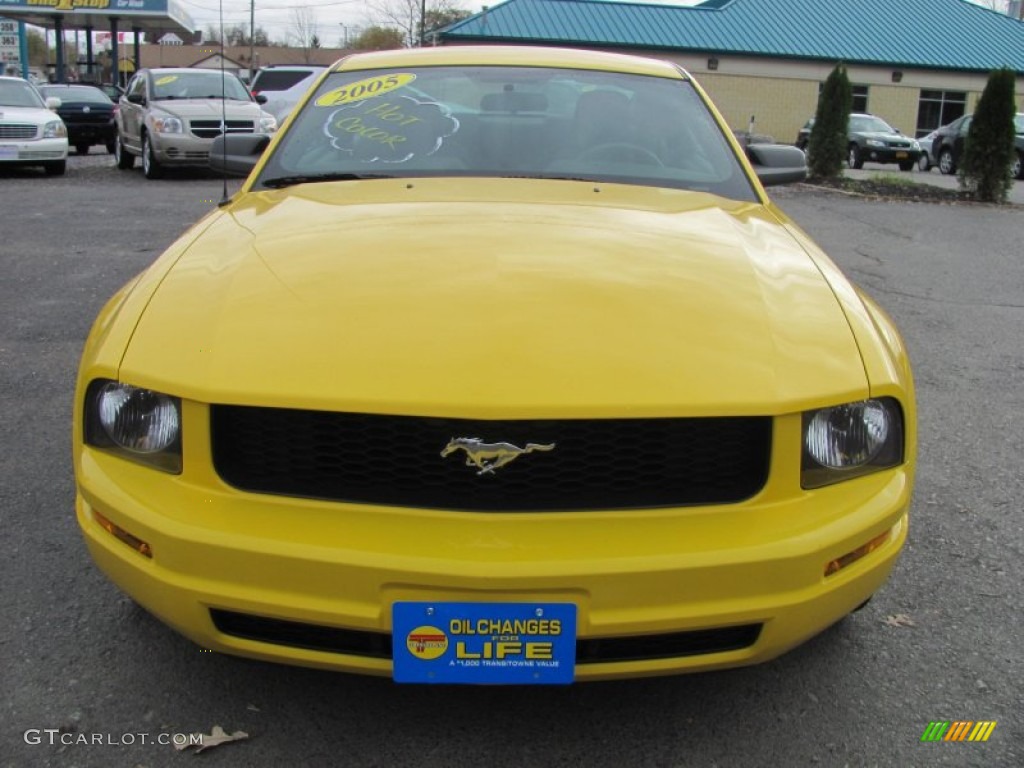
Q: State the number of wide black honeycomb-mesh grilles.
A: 1